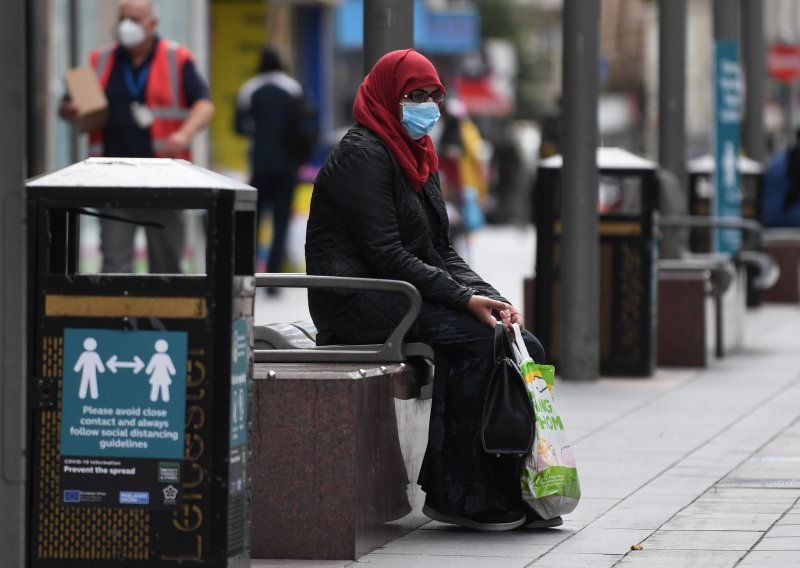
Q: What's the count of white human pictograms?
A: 2